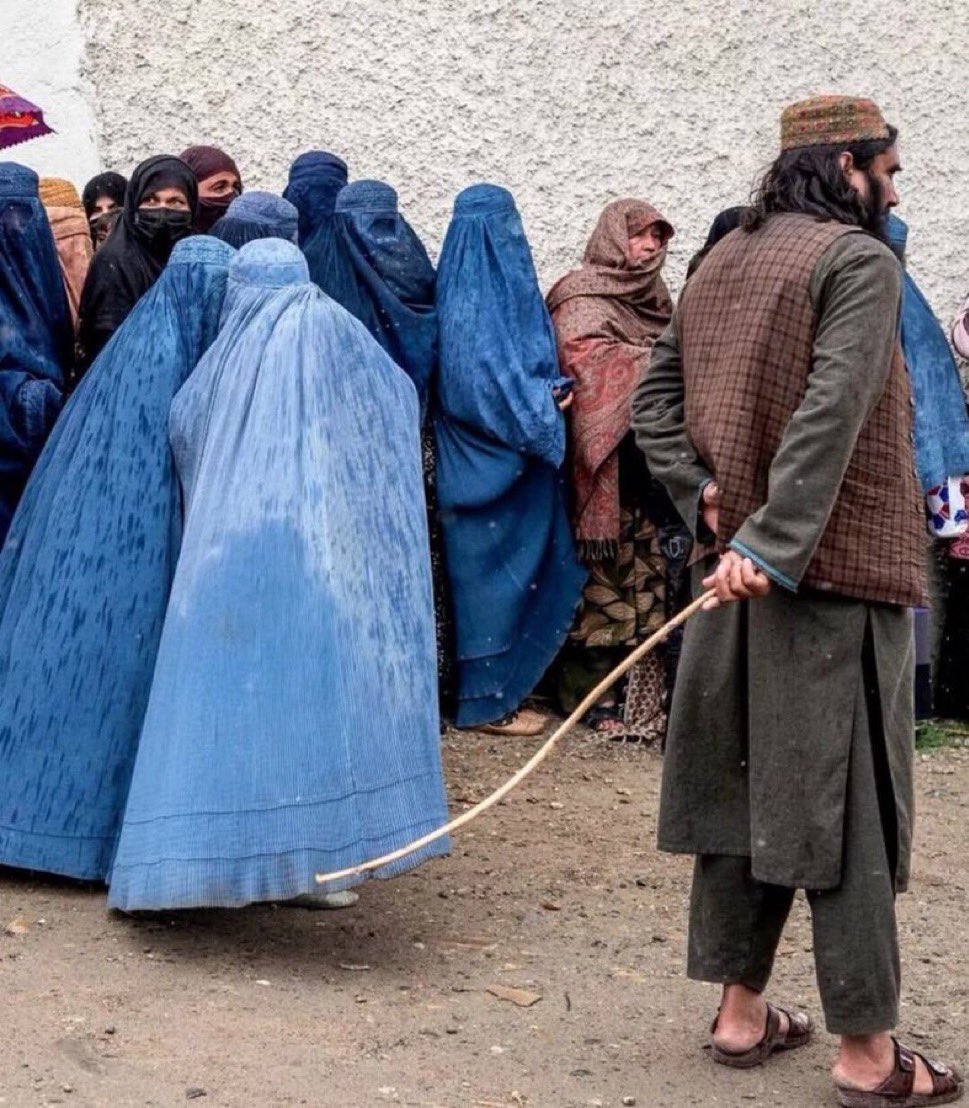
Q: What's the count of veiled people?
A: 14